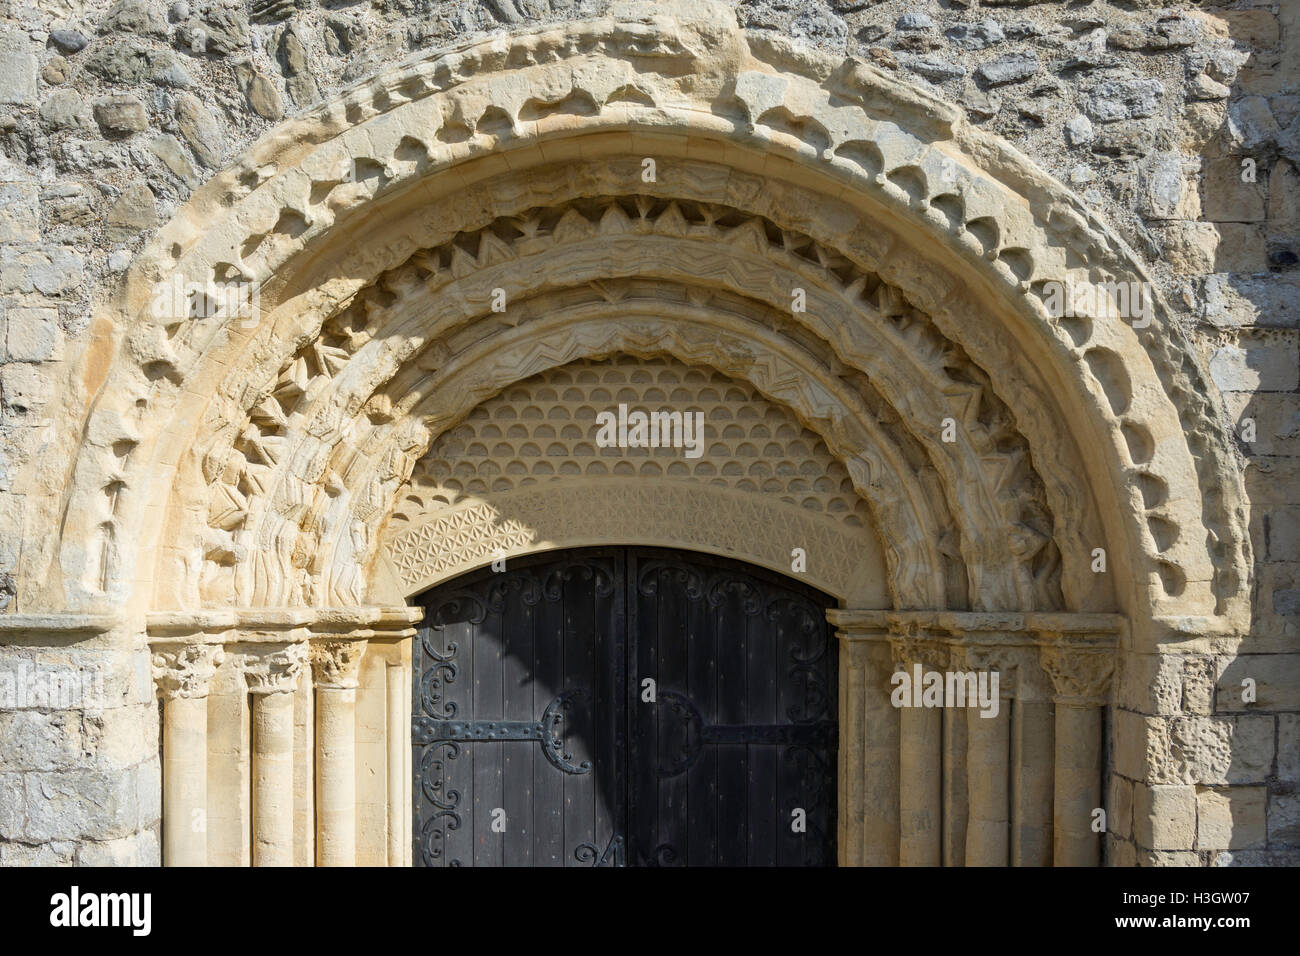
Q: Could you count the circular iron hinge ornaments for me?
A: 2